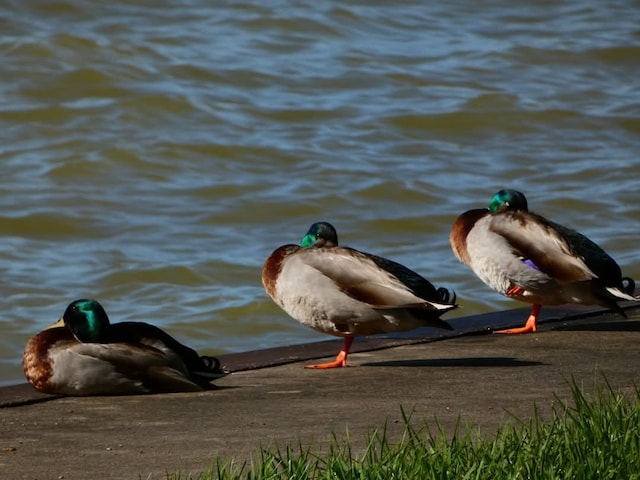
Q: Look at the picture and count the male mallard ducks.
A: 3